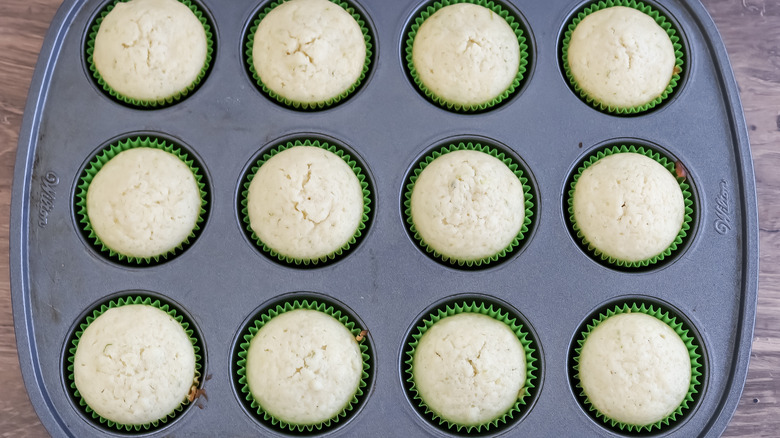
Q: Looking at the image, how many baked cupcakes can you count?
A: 12